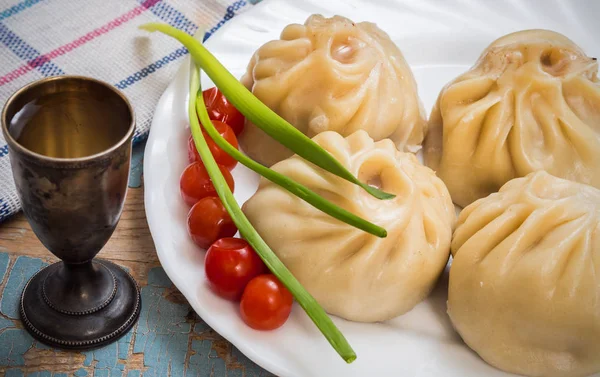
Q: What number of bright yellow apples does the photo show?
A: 0